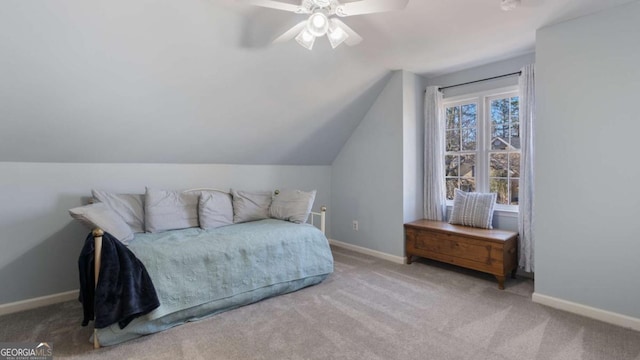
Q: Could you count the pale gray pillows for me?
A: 6